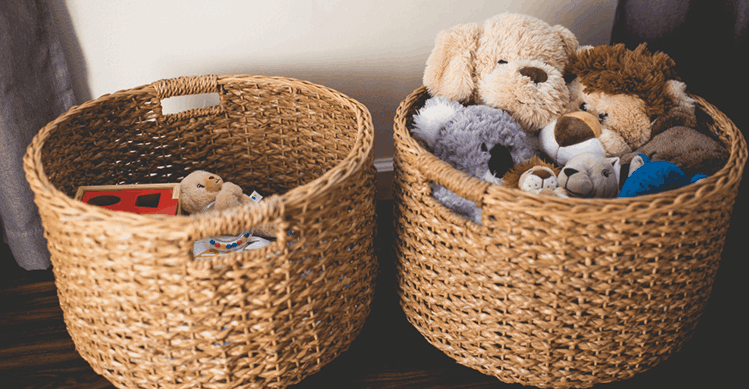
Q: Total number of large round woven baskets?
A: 2